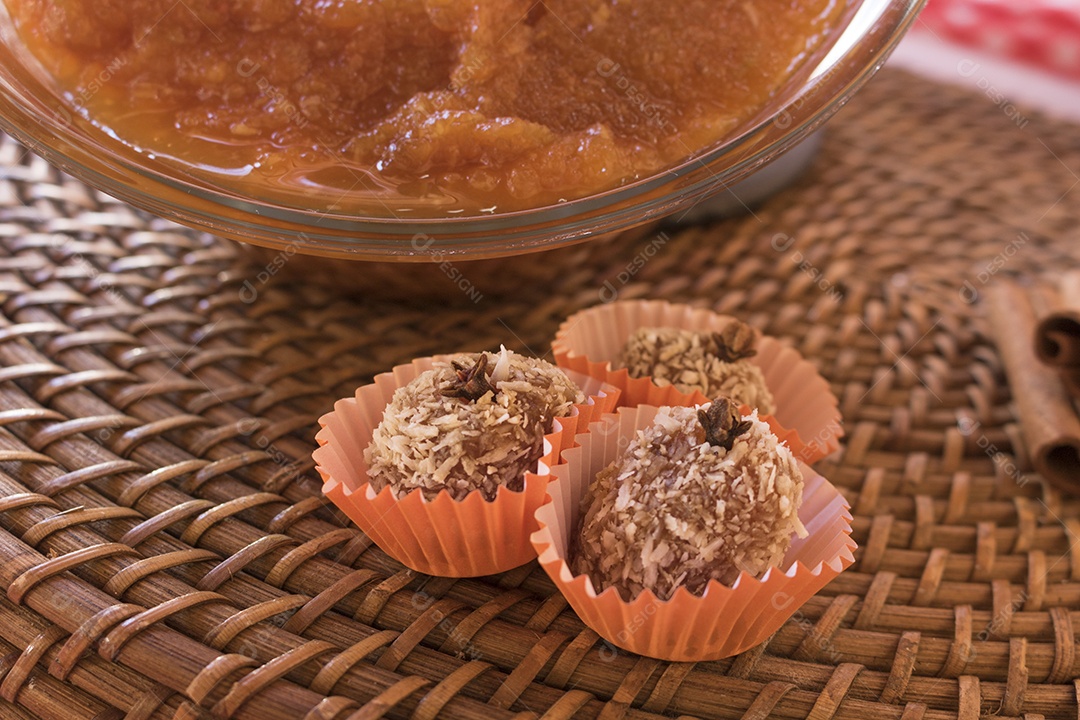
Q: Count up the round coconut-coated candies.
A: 3